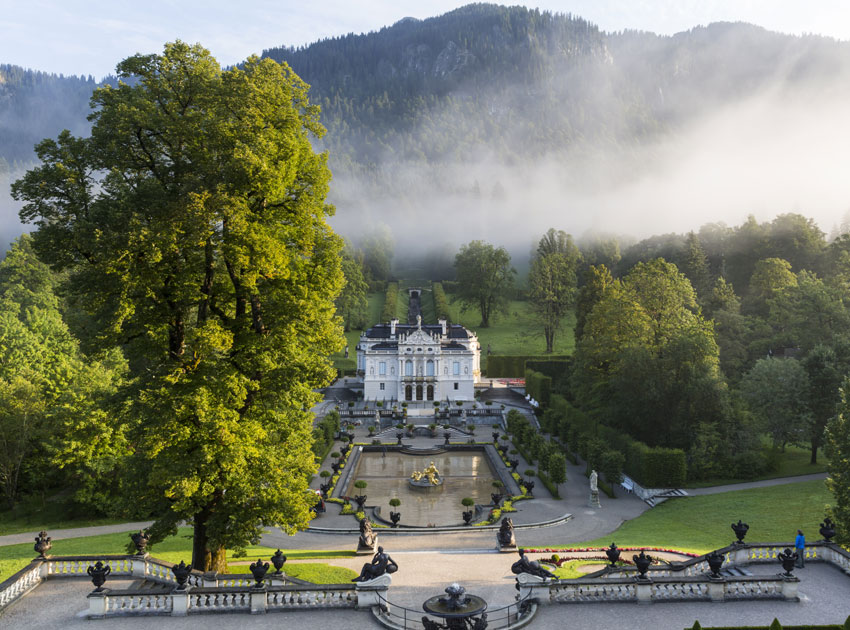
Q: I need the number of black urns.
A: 12